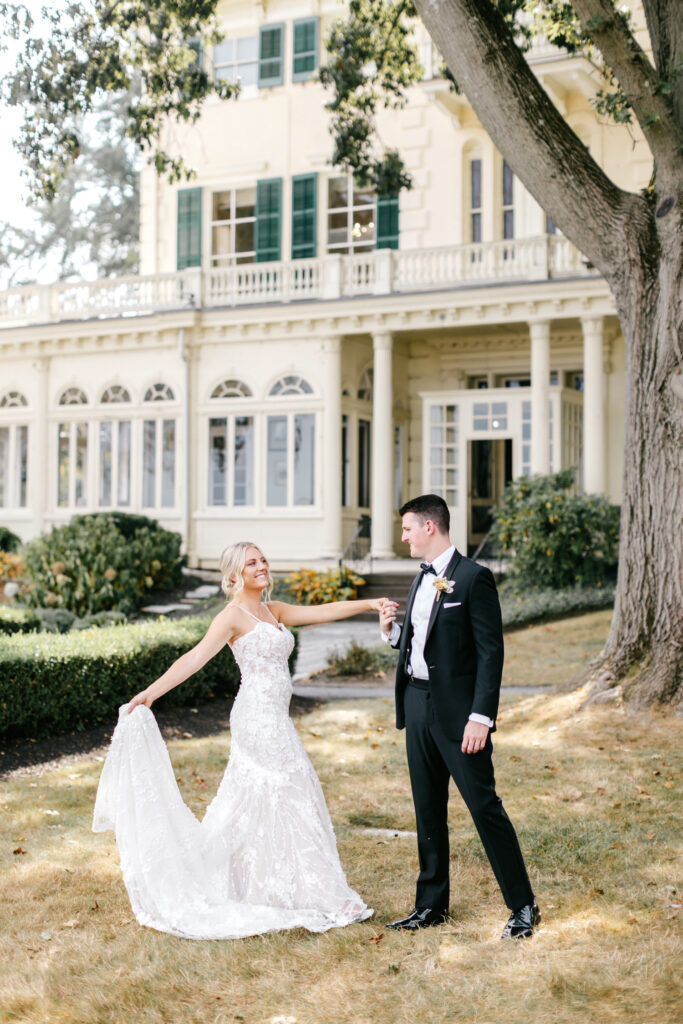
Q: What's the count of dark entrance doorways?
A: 1